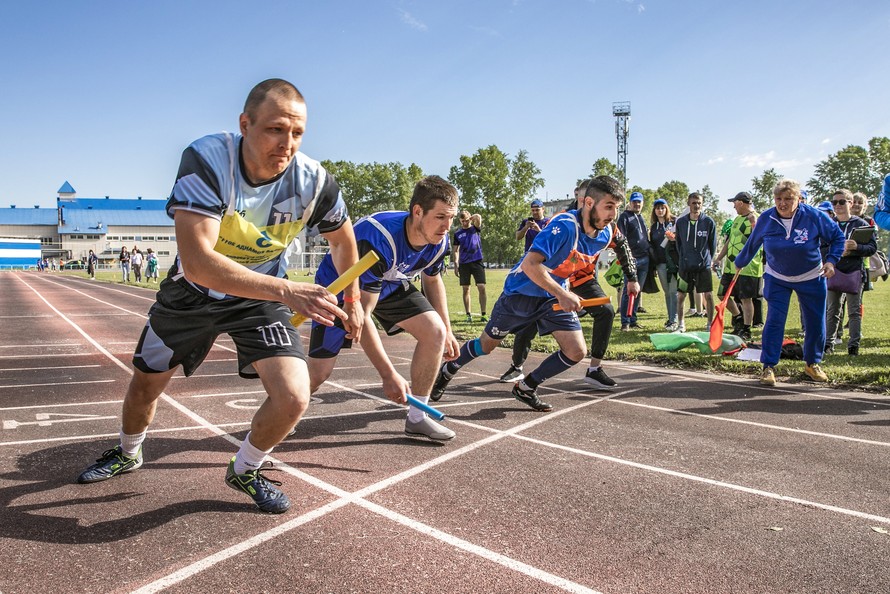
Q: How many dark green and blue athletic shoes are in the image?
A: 2